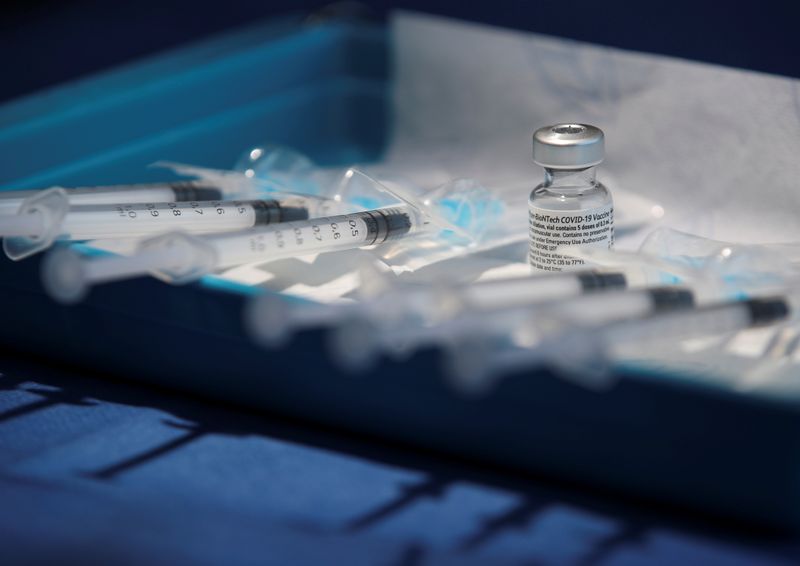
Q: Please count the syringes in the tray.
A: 6